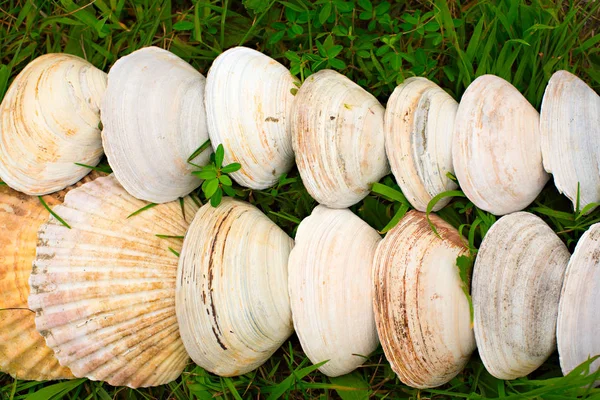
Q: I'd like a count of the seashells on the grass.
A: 14